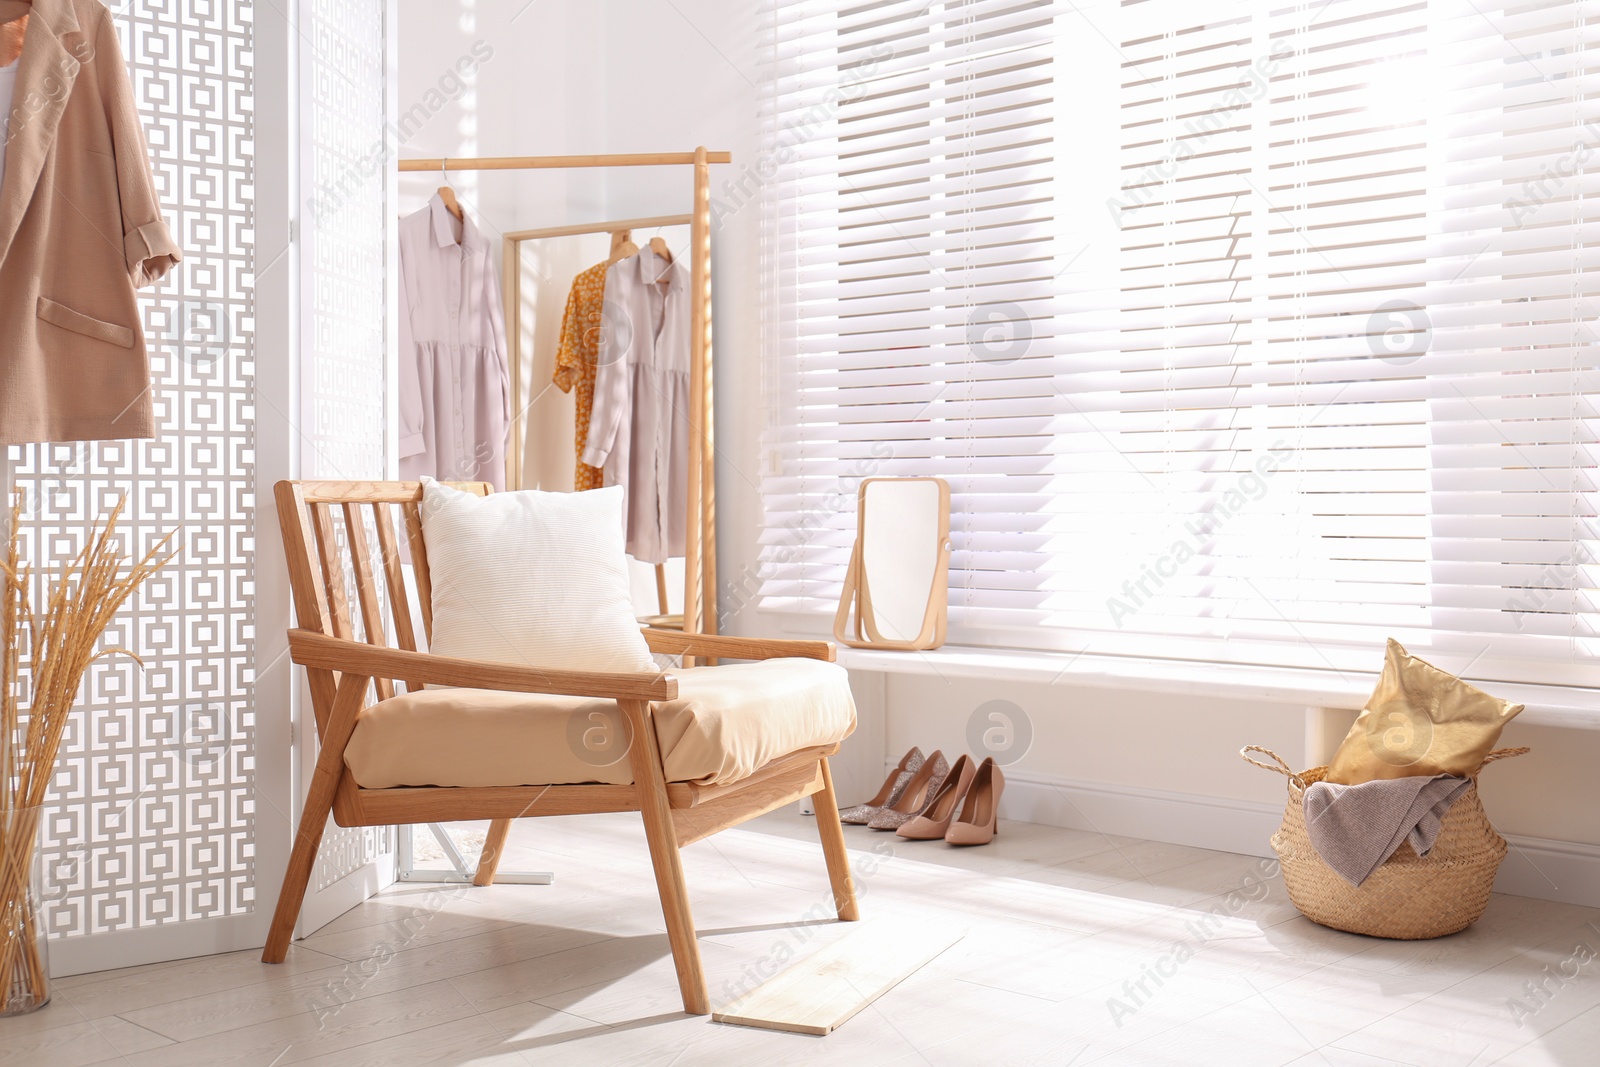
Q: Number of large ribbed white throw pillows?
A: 1